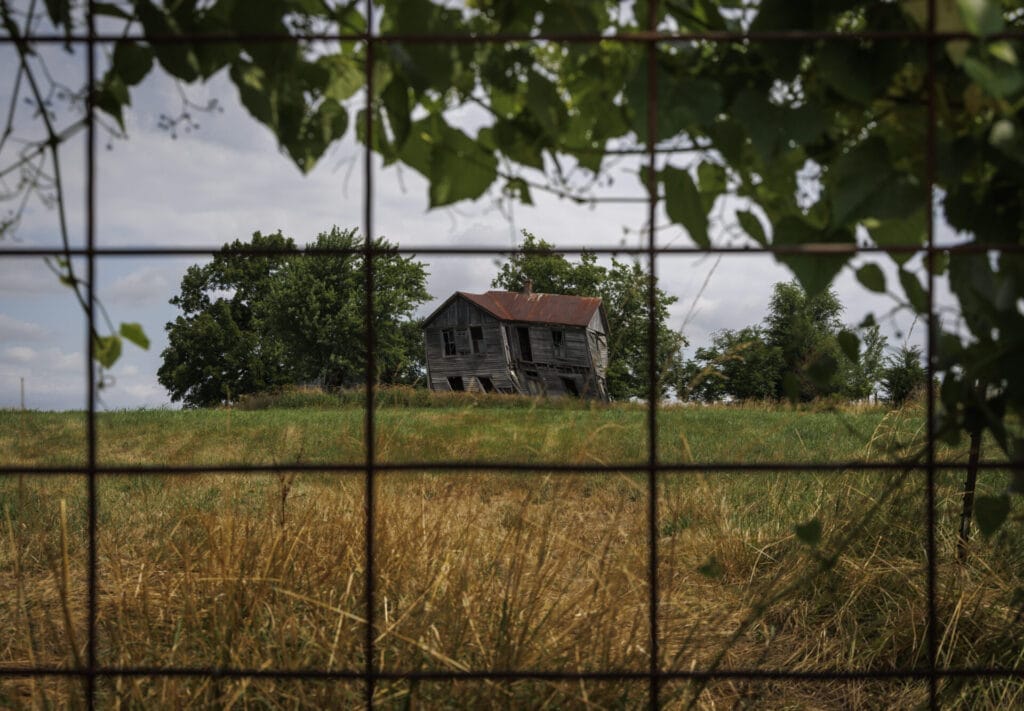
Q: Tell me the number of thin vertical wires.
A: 4